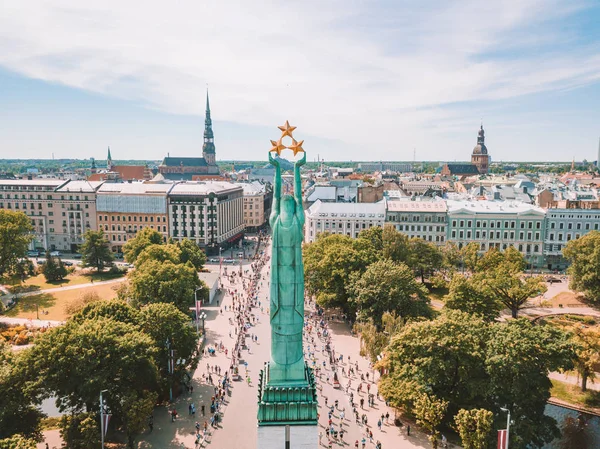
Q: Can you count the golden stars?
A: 3